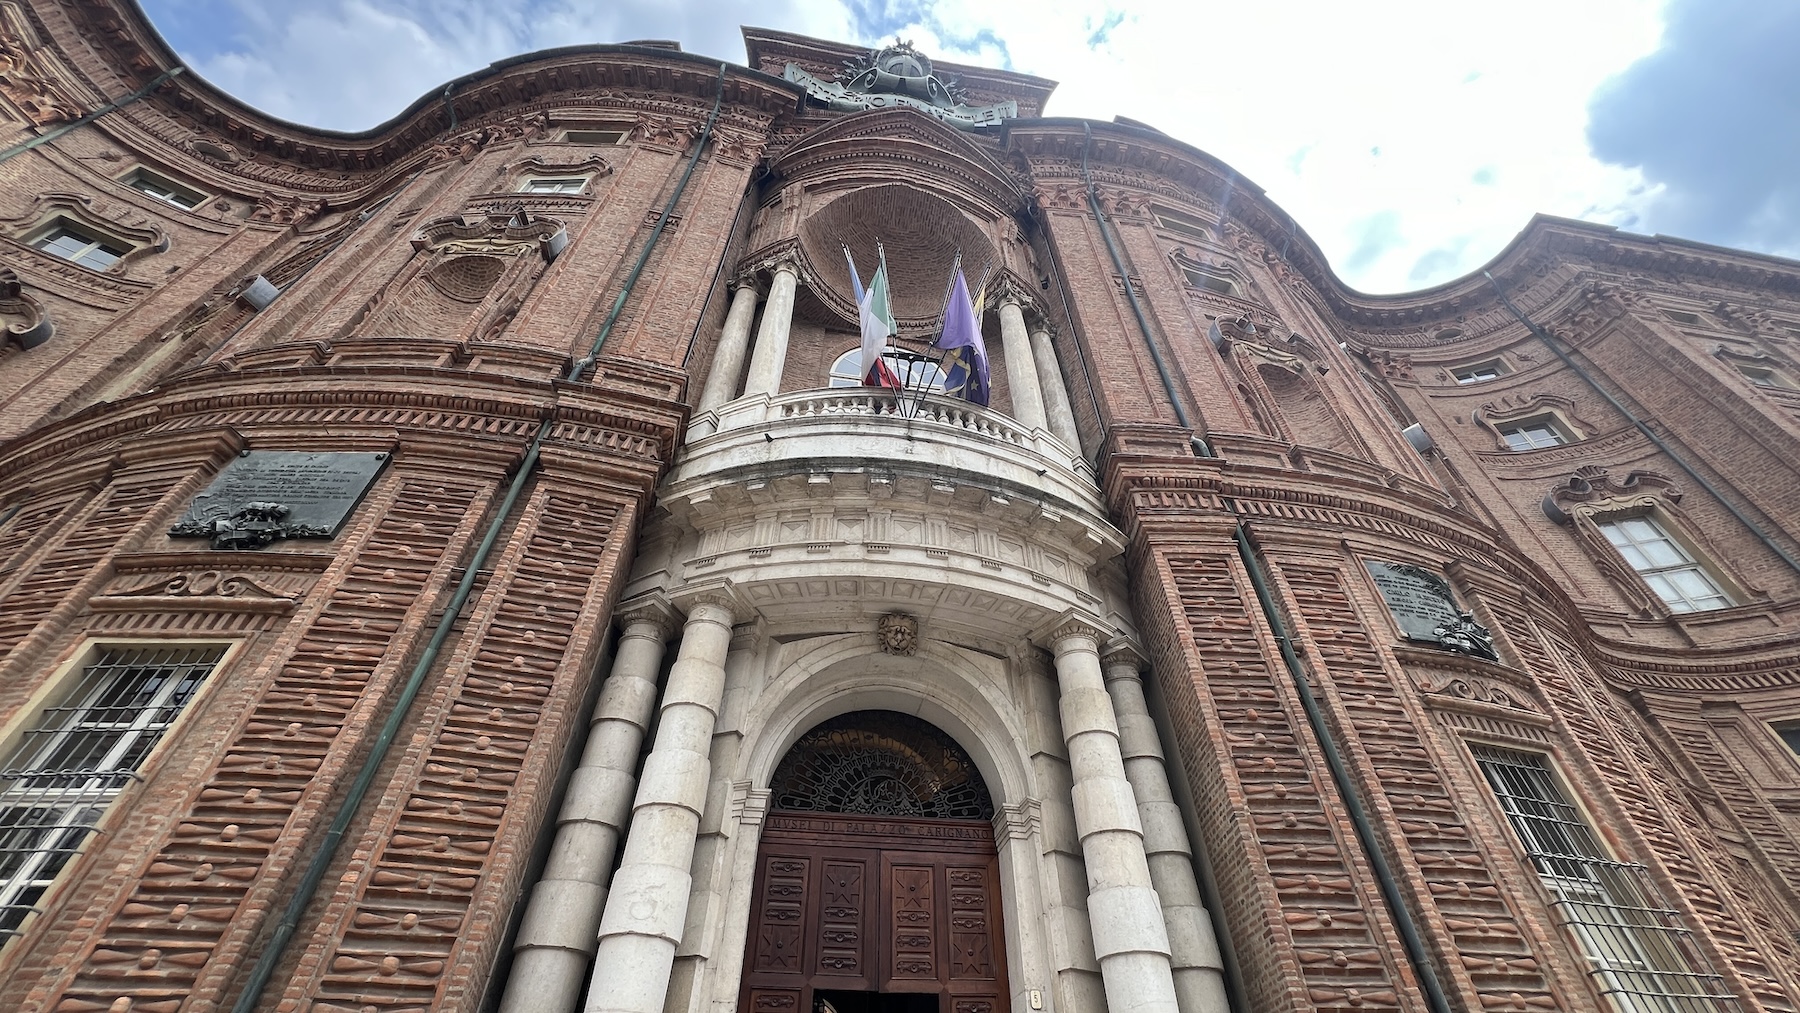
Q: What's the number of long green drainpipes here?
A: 4